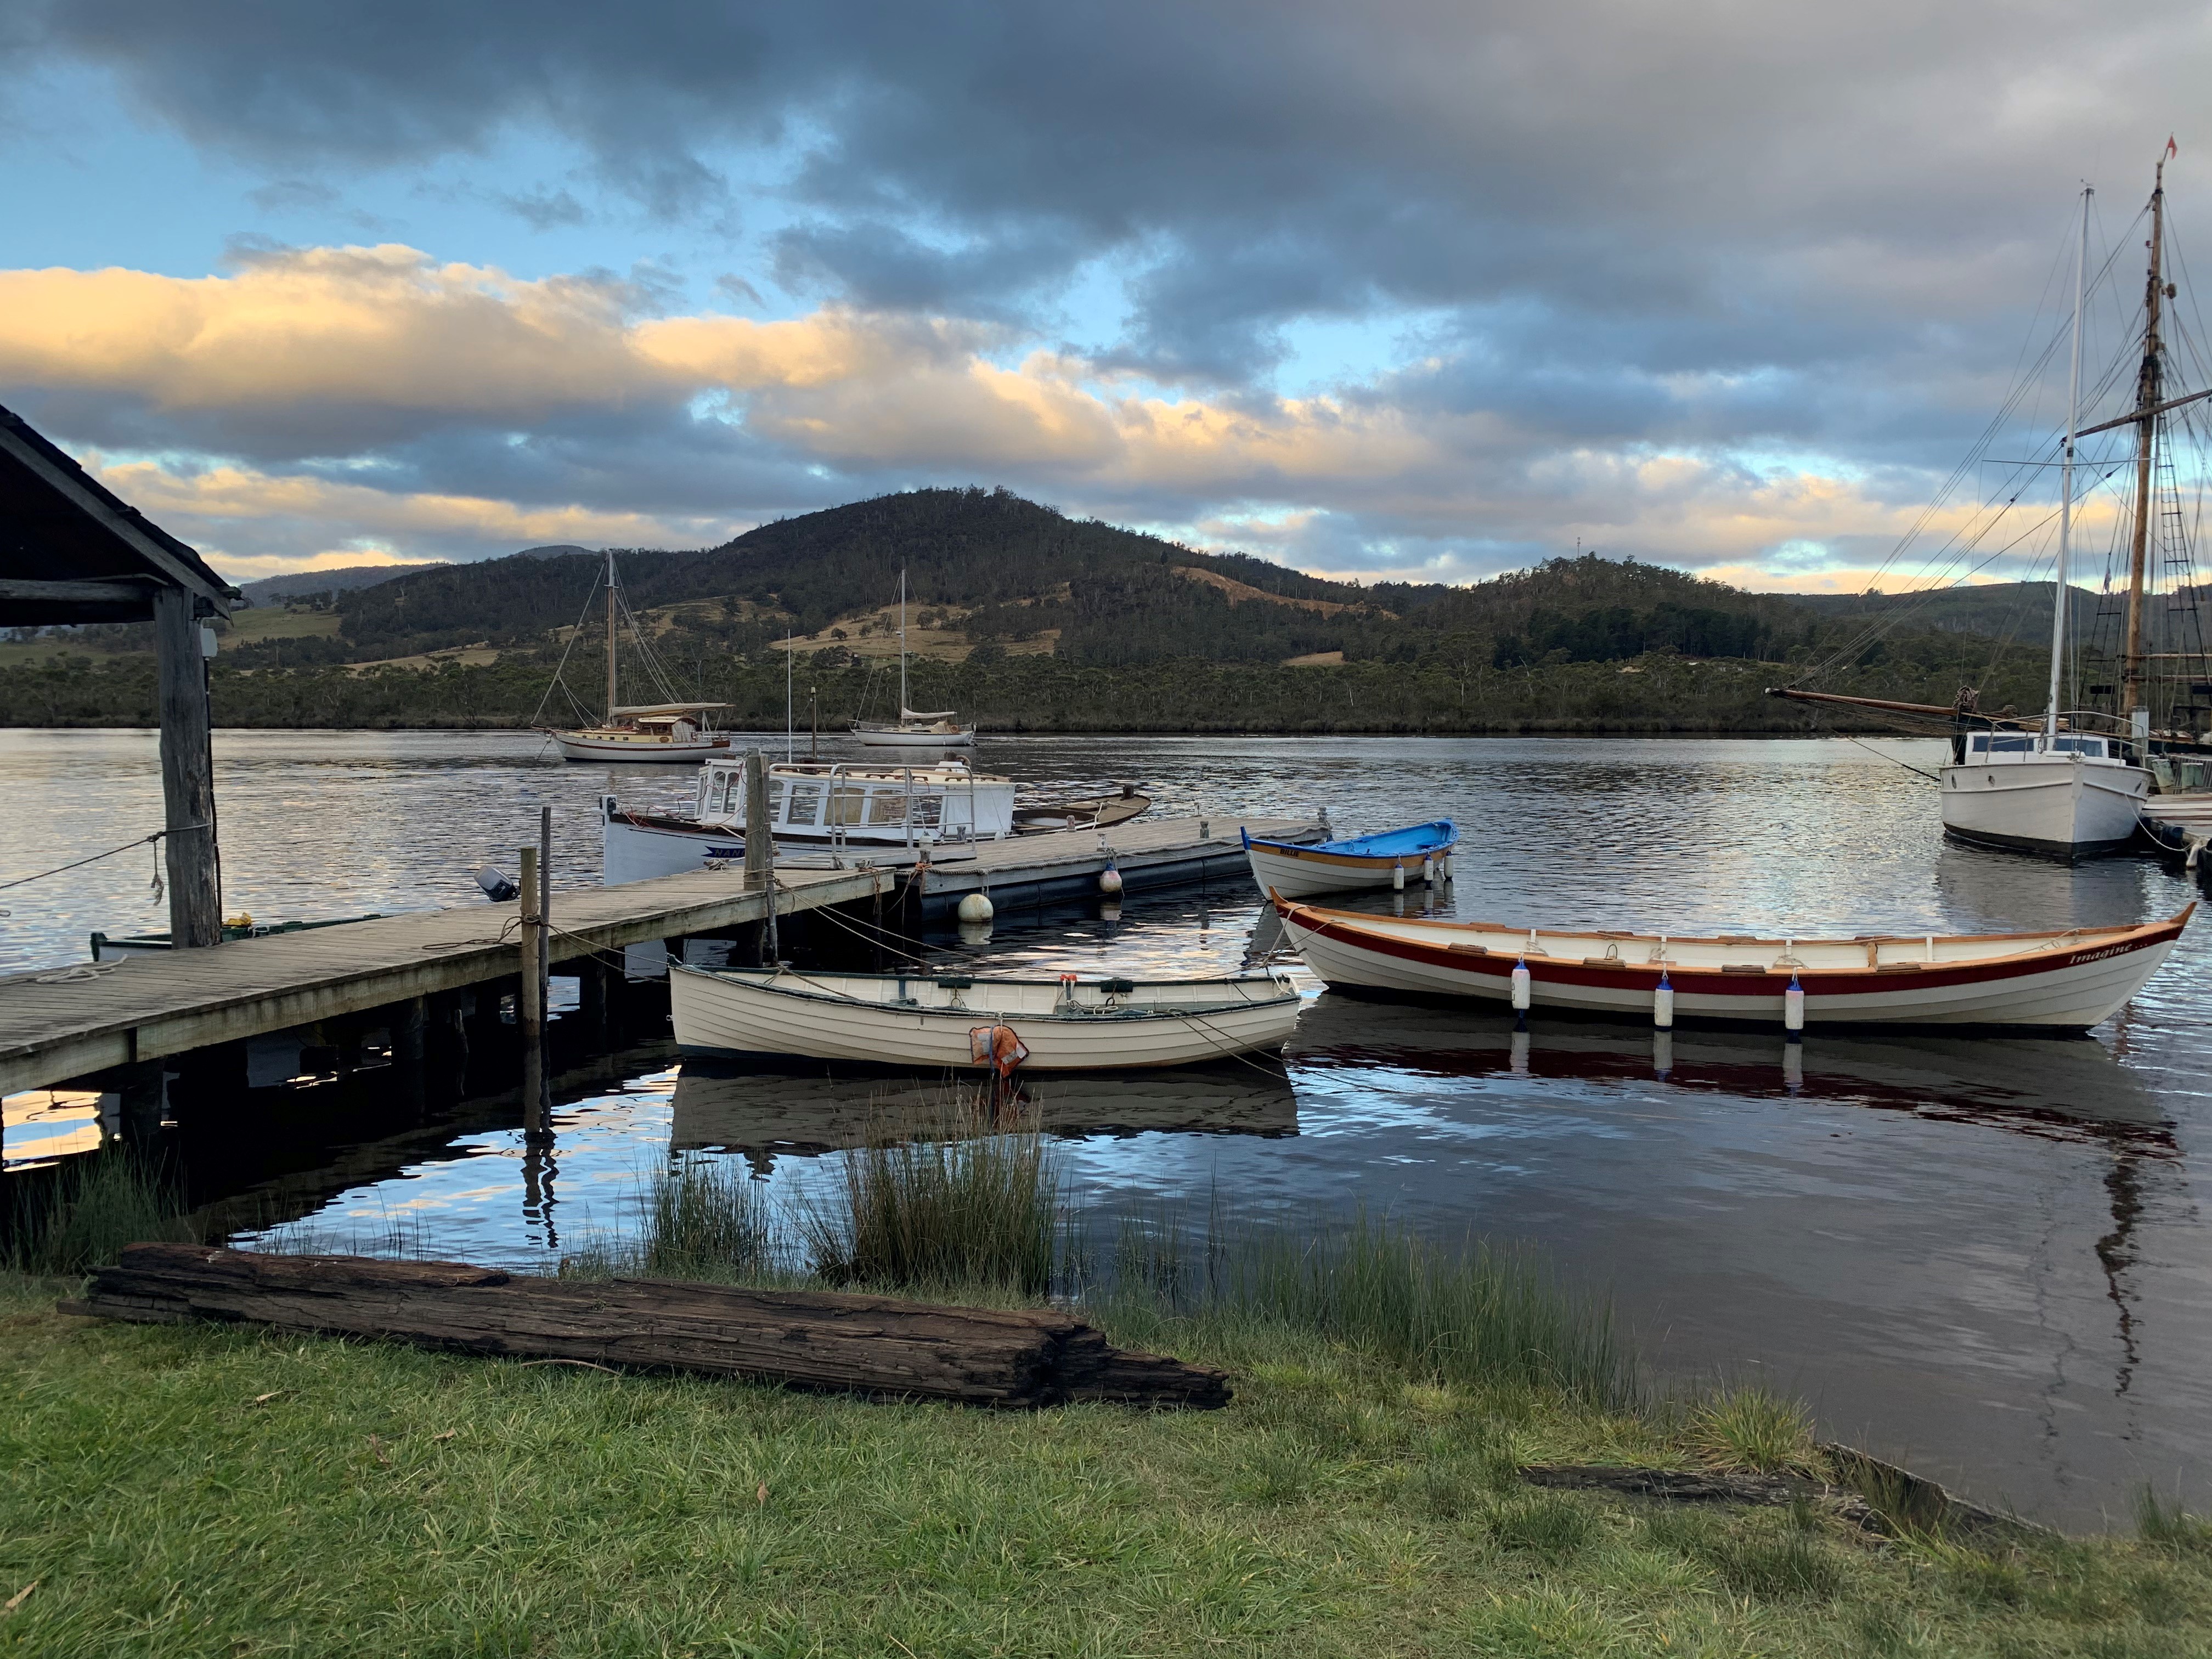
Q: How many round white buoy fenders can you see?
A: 2